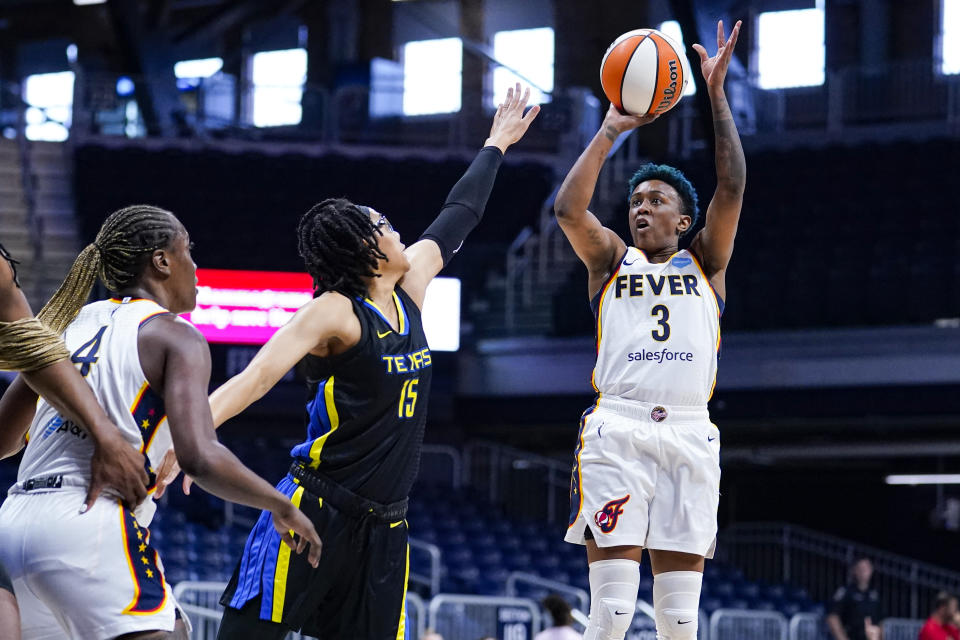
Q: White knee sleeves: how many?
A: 2